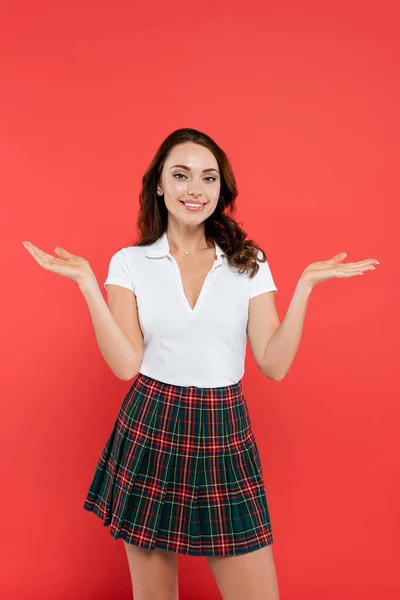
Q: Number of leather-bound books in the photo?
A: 0